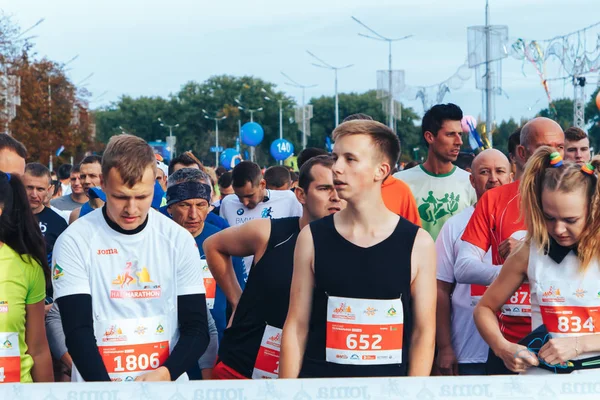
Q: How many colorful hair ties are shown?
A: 2